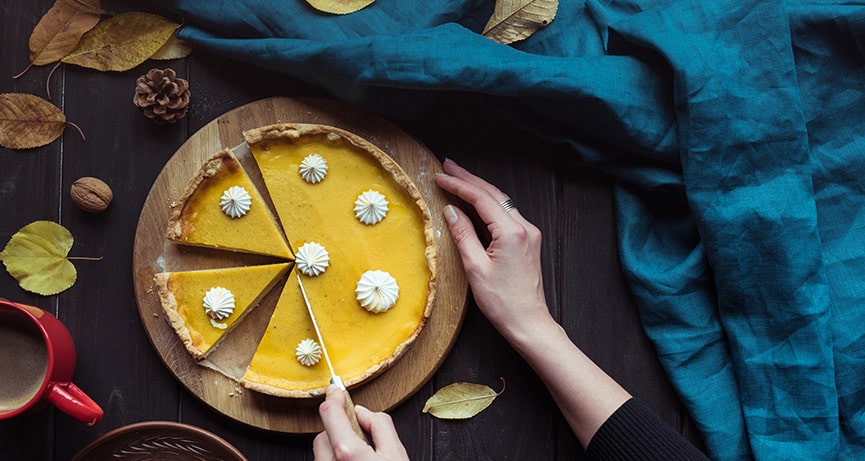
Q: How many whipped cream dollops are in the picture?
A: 7